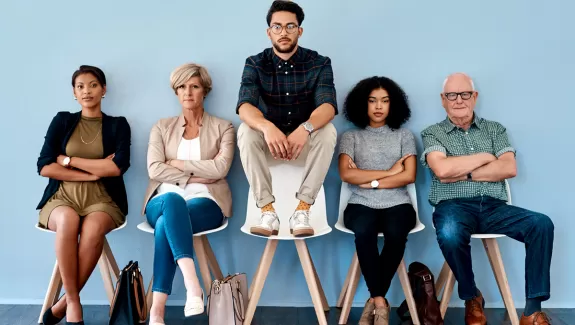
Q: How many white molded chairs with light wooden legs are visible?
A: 5